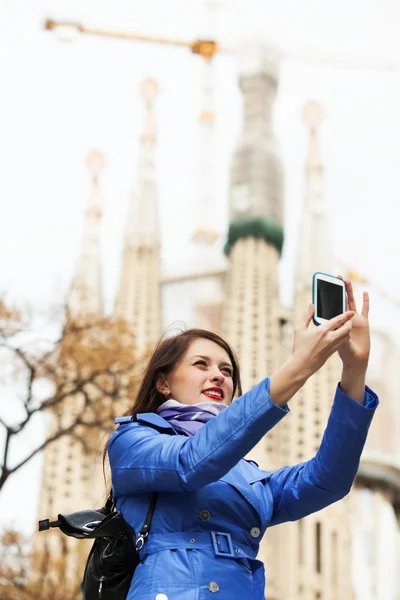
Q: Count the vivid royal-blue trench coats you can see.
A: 1